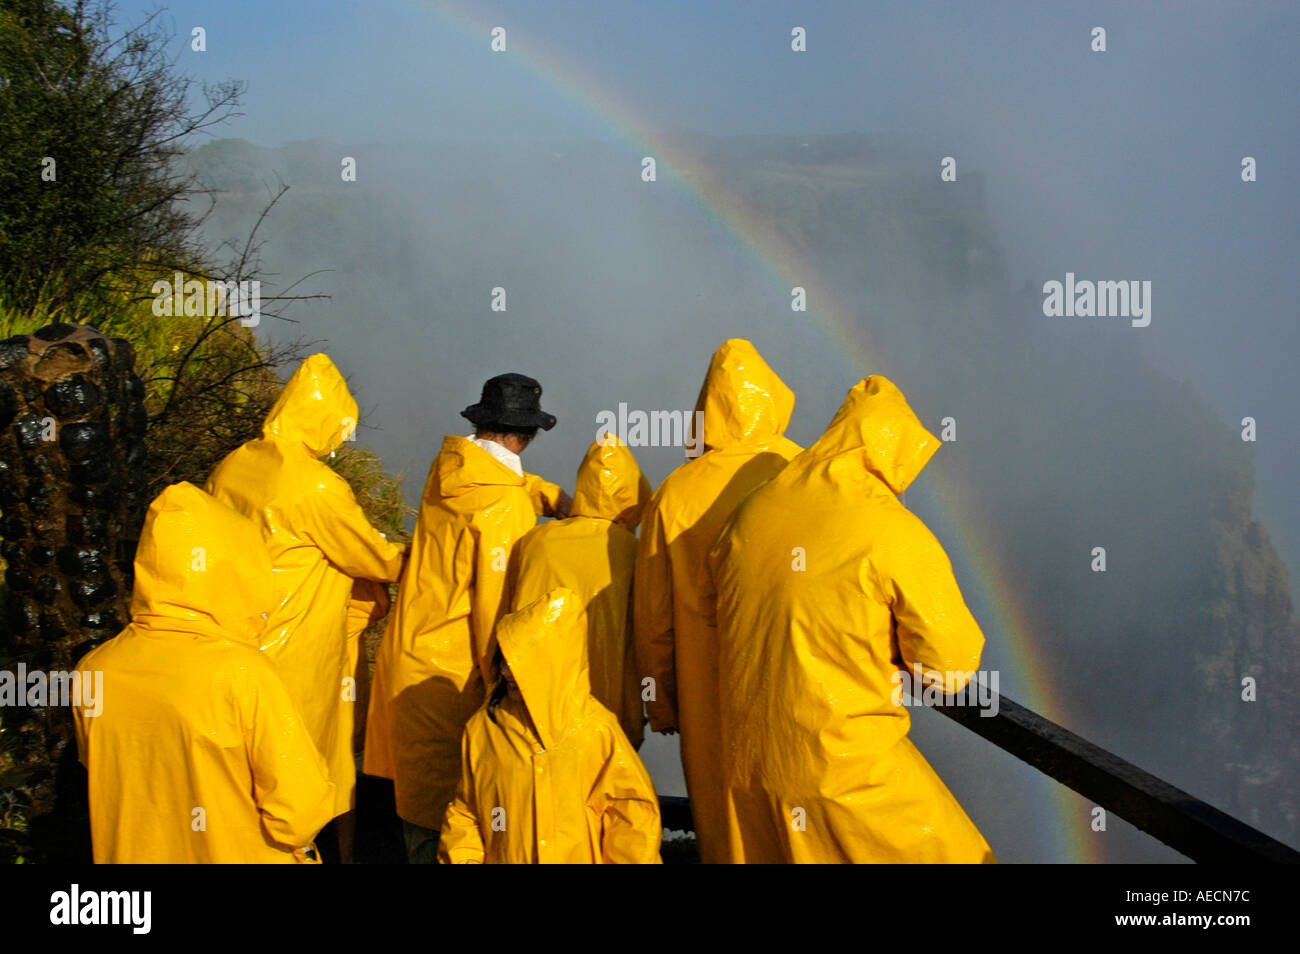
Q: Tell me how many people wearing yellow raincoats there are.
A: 7